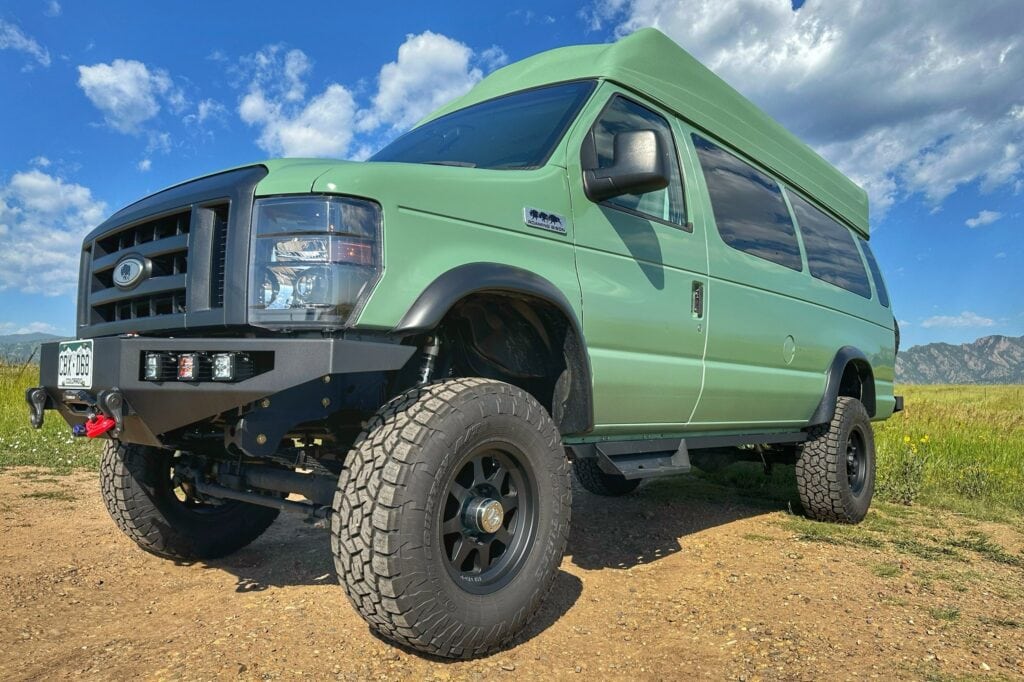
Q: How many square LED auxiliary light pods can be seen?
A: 3